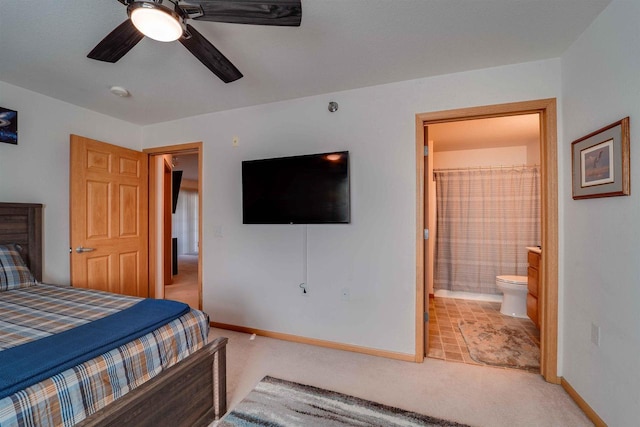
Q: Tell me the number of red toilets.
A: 0